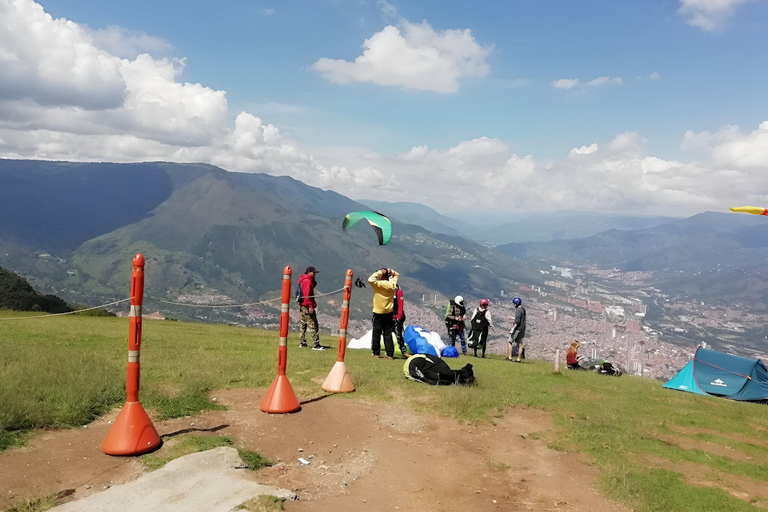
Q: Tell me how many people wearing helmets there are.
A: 3